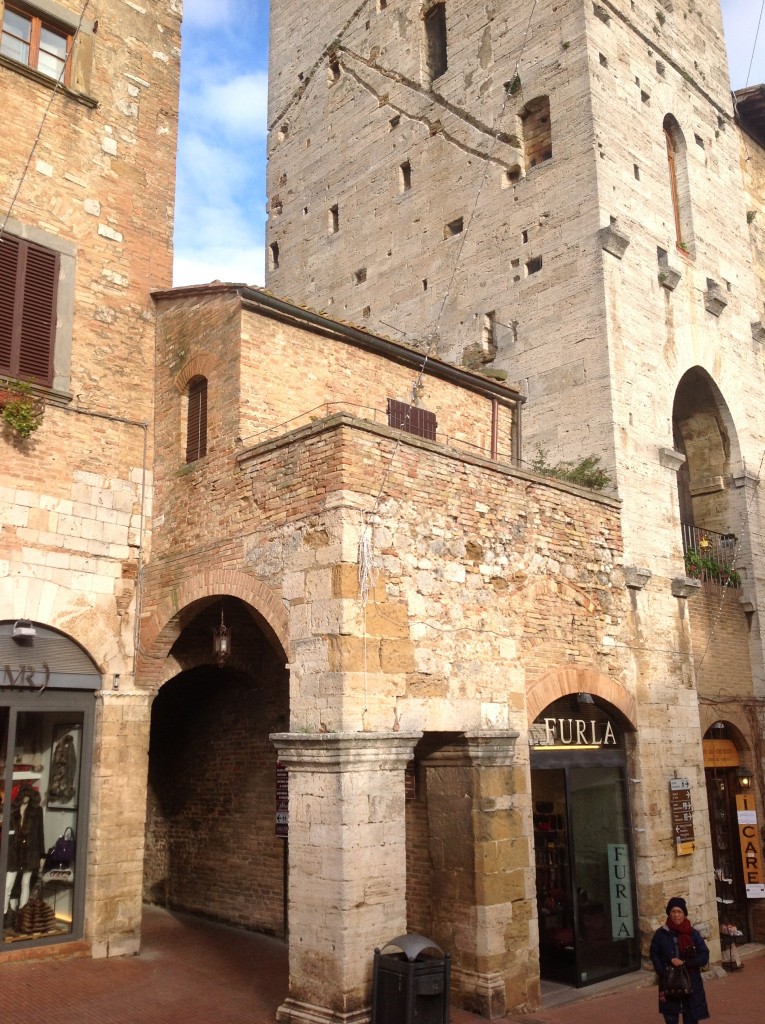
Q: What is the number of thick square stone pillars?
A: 2